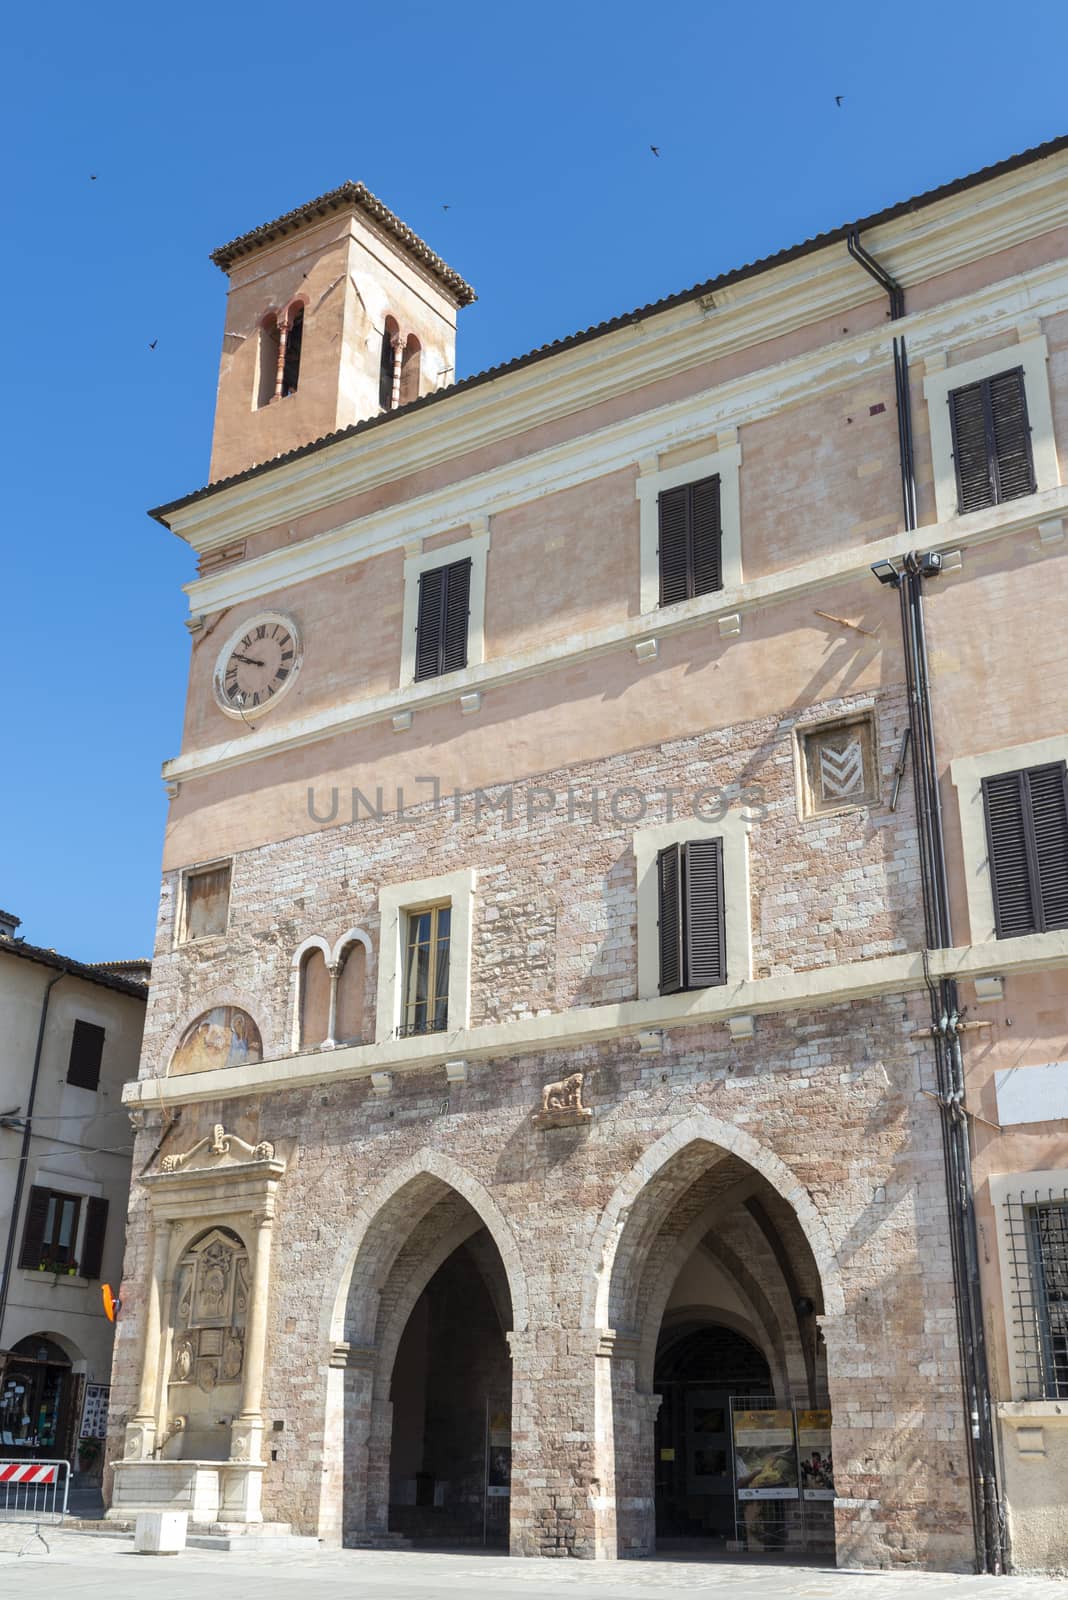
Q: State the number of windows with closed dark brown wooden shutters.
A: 6